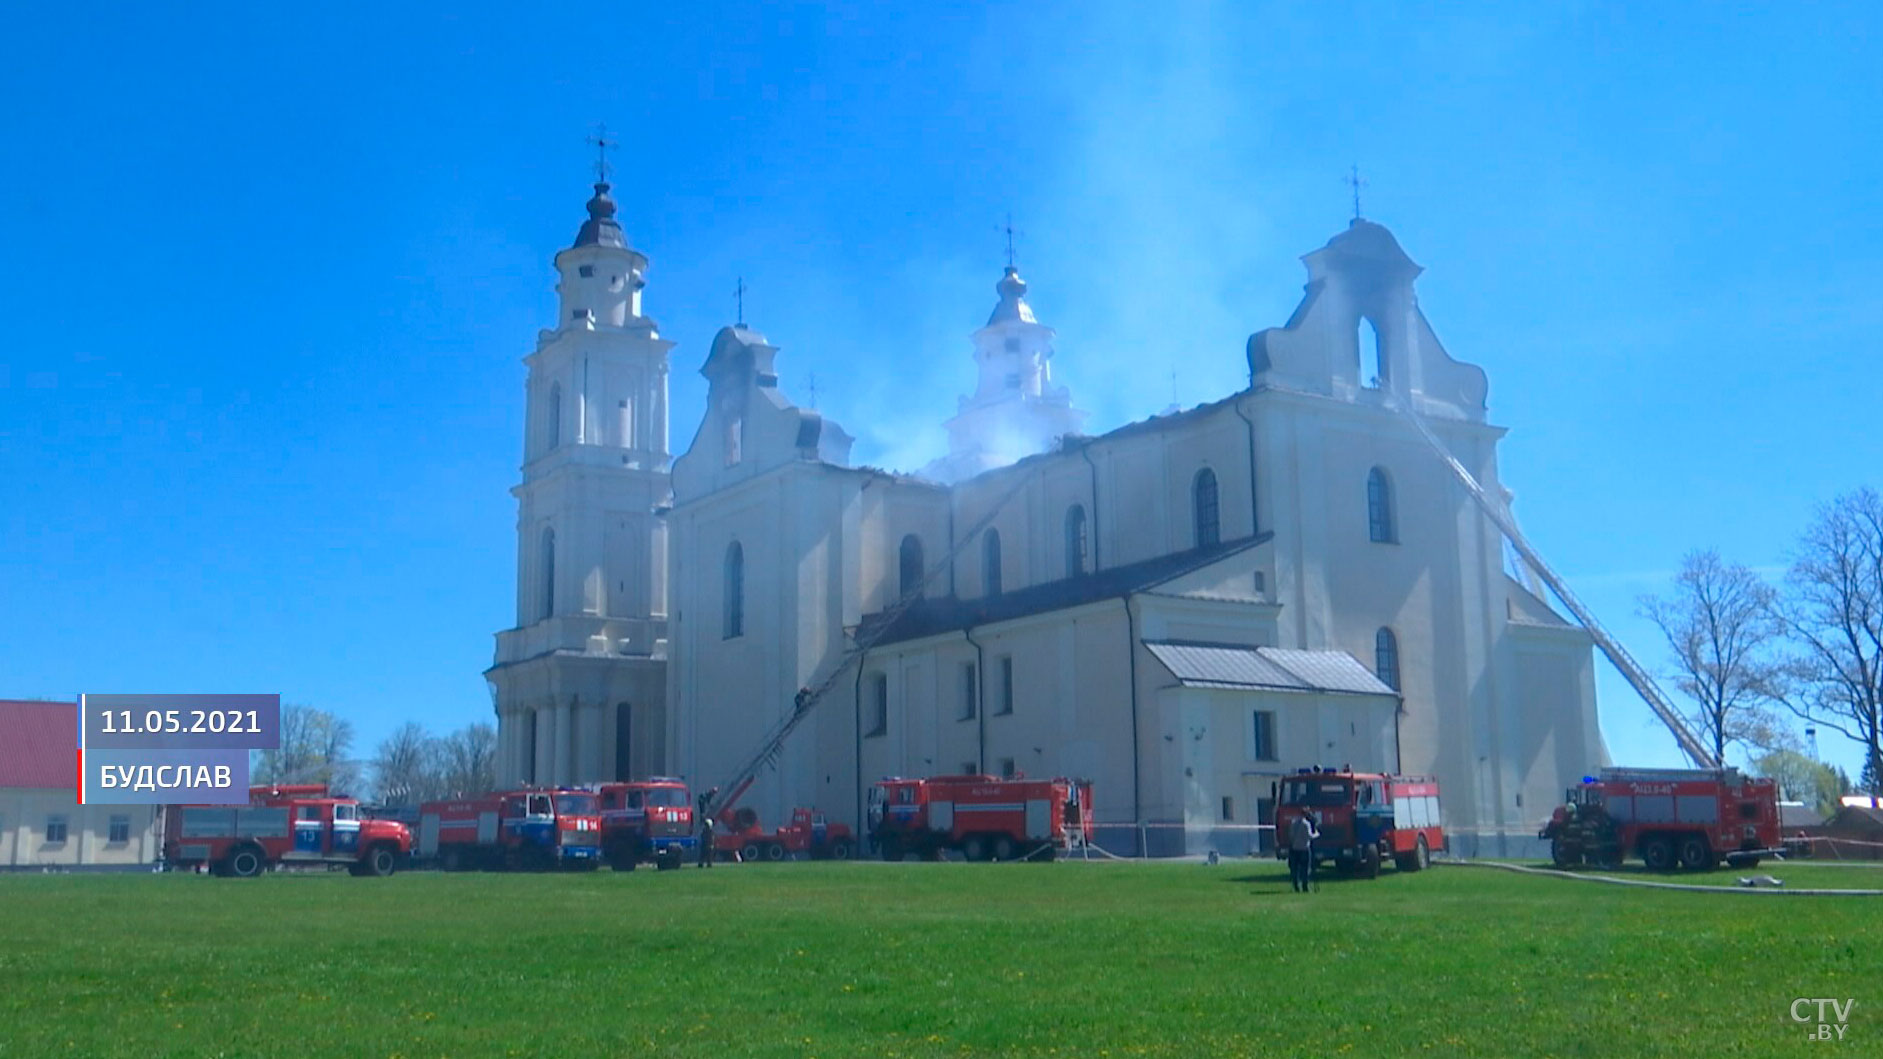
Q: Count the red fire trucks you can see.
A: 7